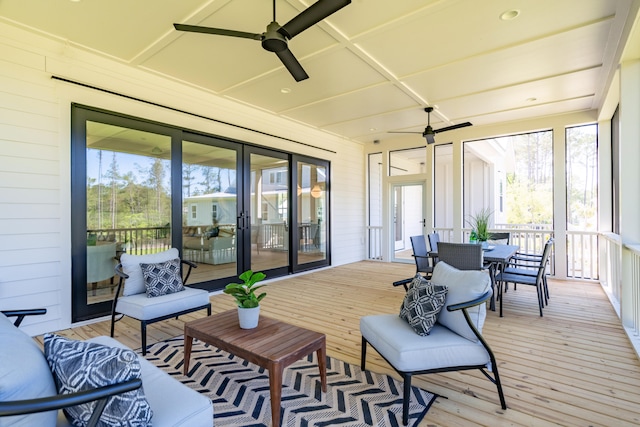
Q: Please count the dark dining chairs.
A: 6